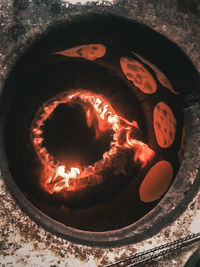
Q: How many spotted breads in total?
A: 3